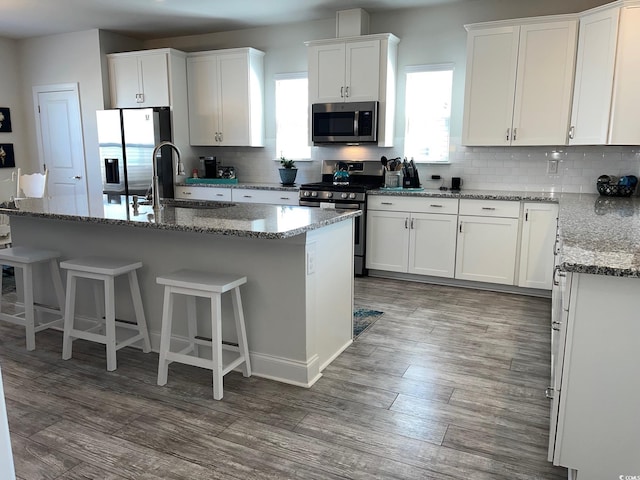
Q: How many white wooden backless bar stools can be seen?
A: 3